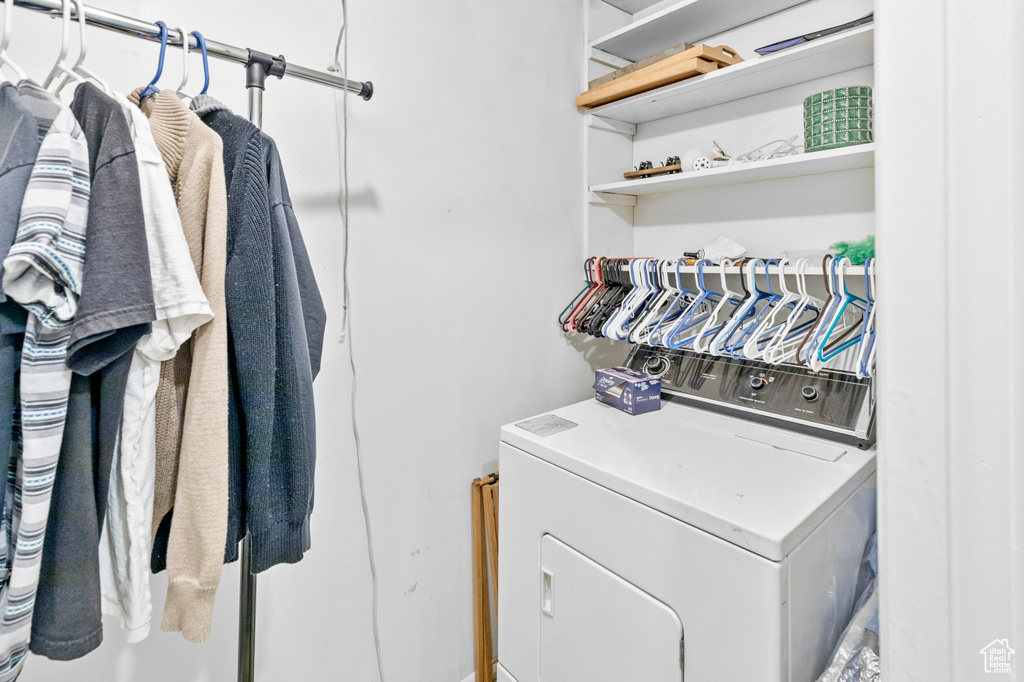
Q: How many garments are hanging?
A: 7